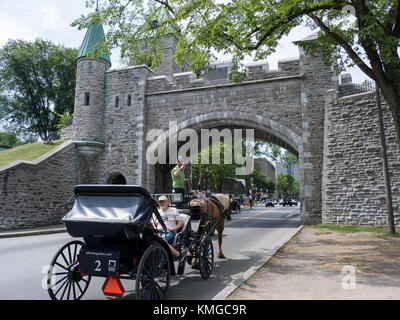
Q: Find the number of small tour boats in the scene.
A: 0